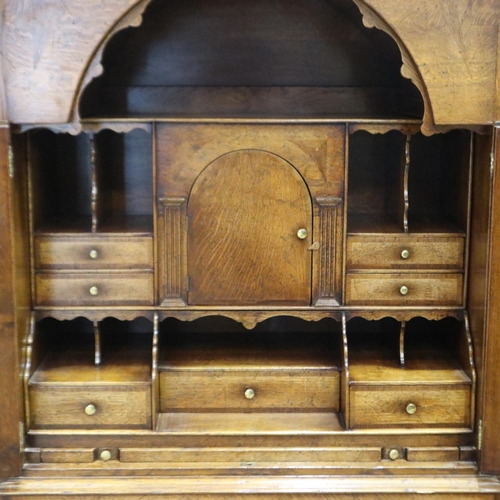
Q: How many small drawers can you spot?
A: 7